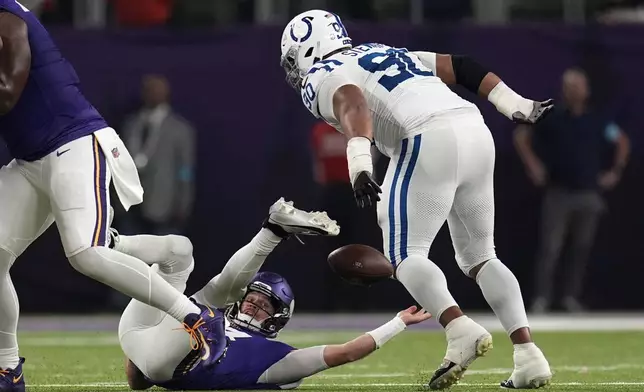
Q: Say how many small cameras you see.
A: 0